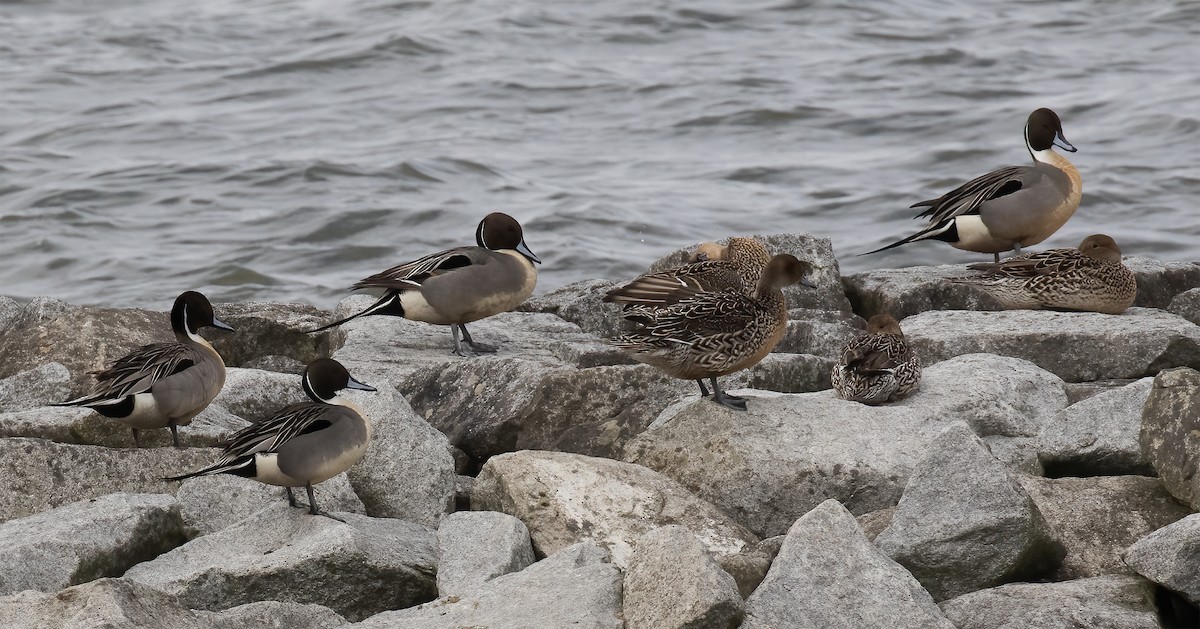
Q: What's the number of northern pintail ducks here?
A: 8